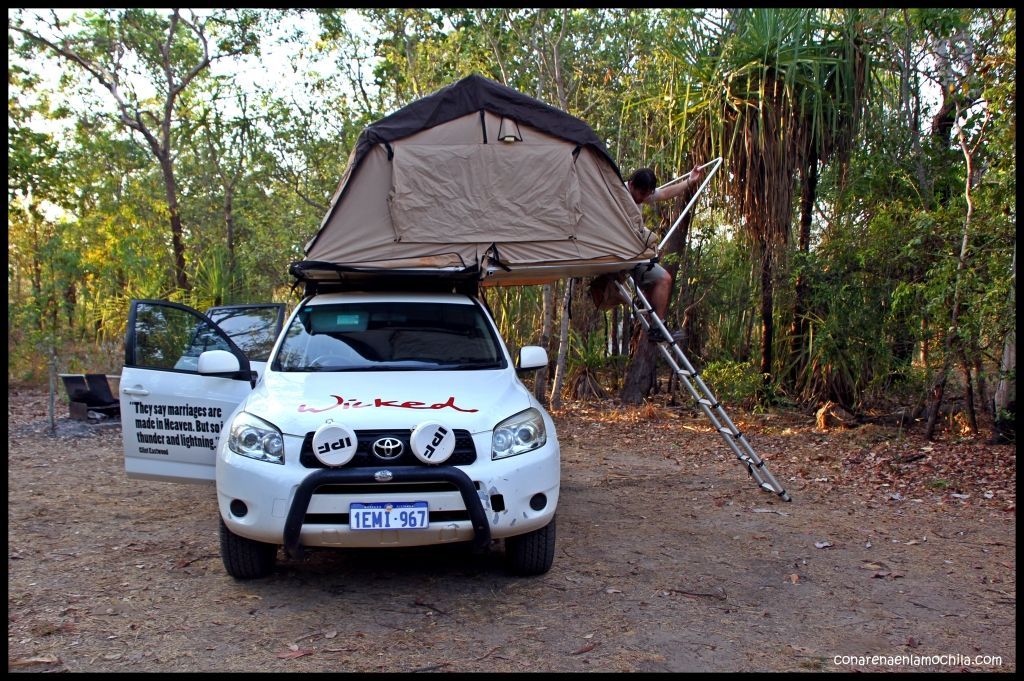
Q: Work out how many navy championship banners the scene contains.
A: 0